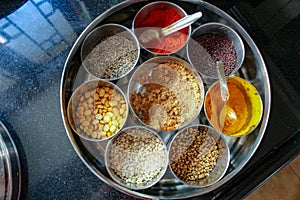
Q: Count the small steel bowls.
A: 8